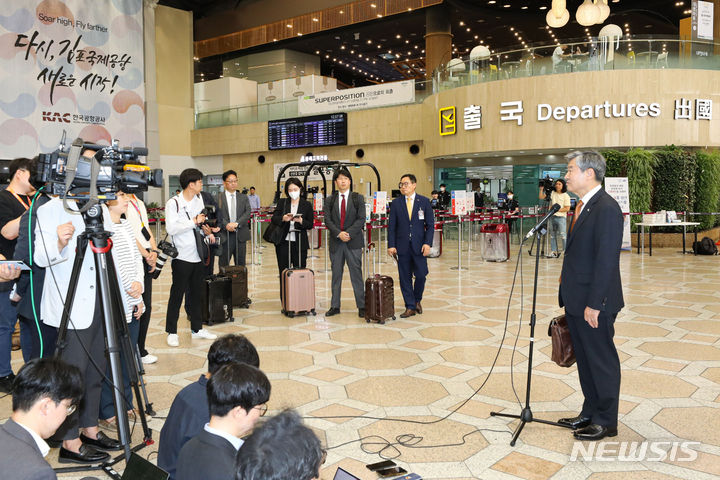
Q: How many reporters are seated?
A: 4